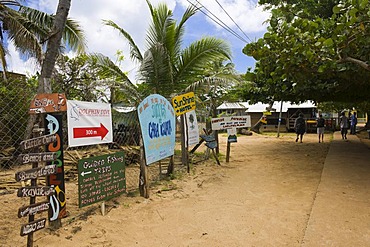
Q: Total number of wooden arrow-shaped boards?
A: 6